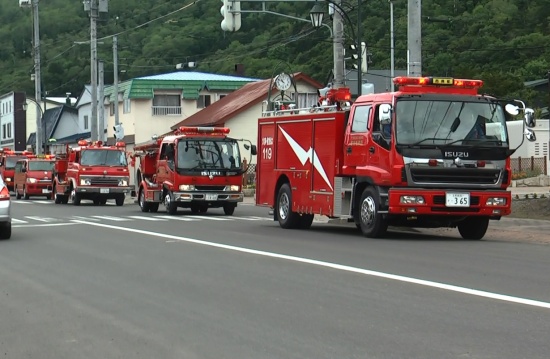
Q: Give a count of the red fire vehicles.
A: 5